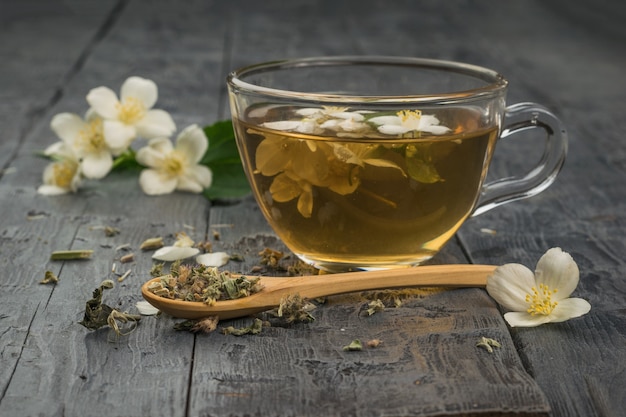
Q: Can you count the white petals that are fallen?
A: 3